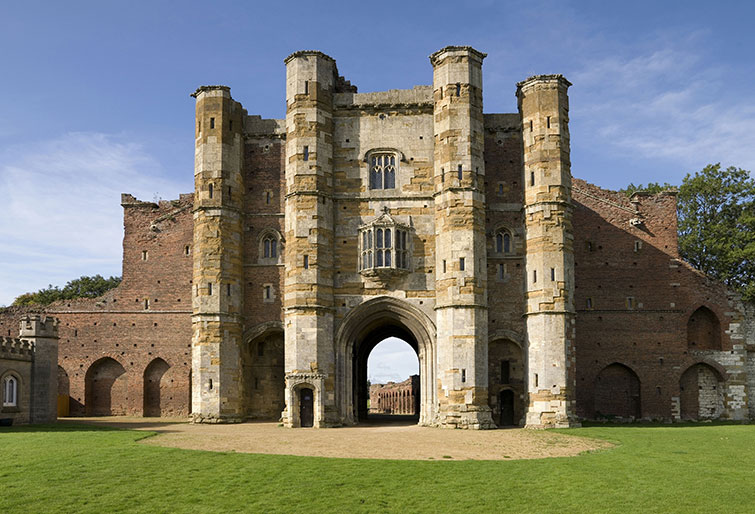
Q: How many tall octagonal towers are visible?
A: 4